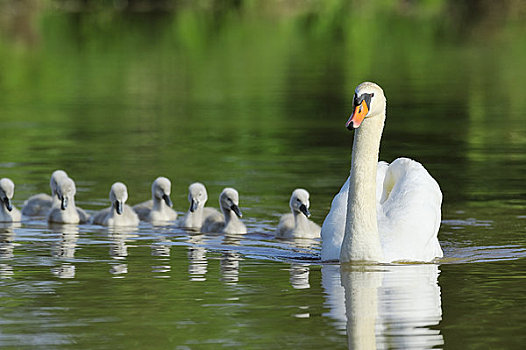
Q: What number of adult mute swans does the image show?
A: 1